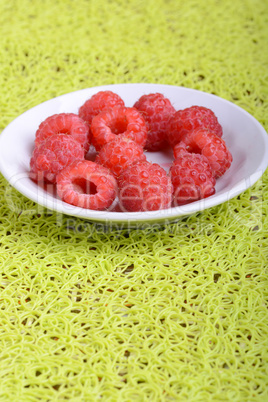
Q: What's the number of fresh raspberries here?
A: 11